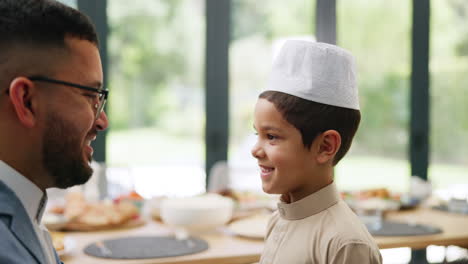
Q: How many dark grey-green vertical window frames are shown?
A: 4